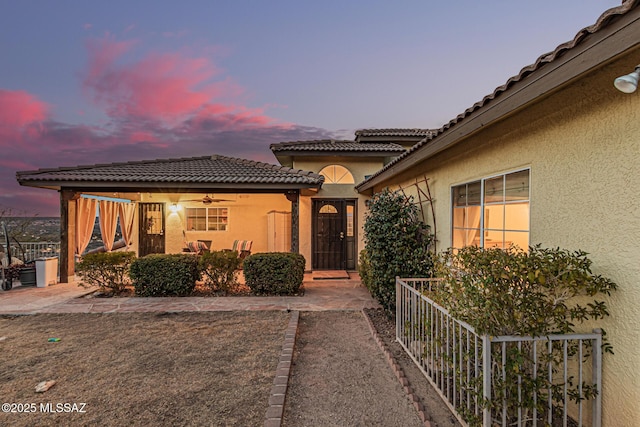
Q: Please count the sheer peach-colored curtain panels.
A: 3